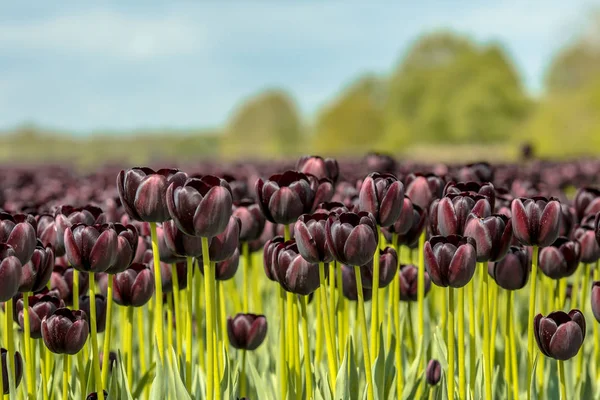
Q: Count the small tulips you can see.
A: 1